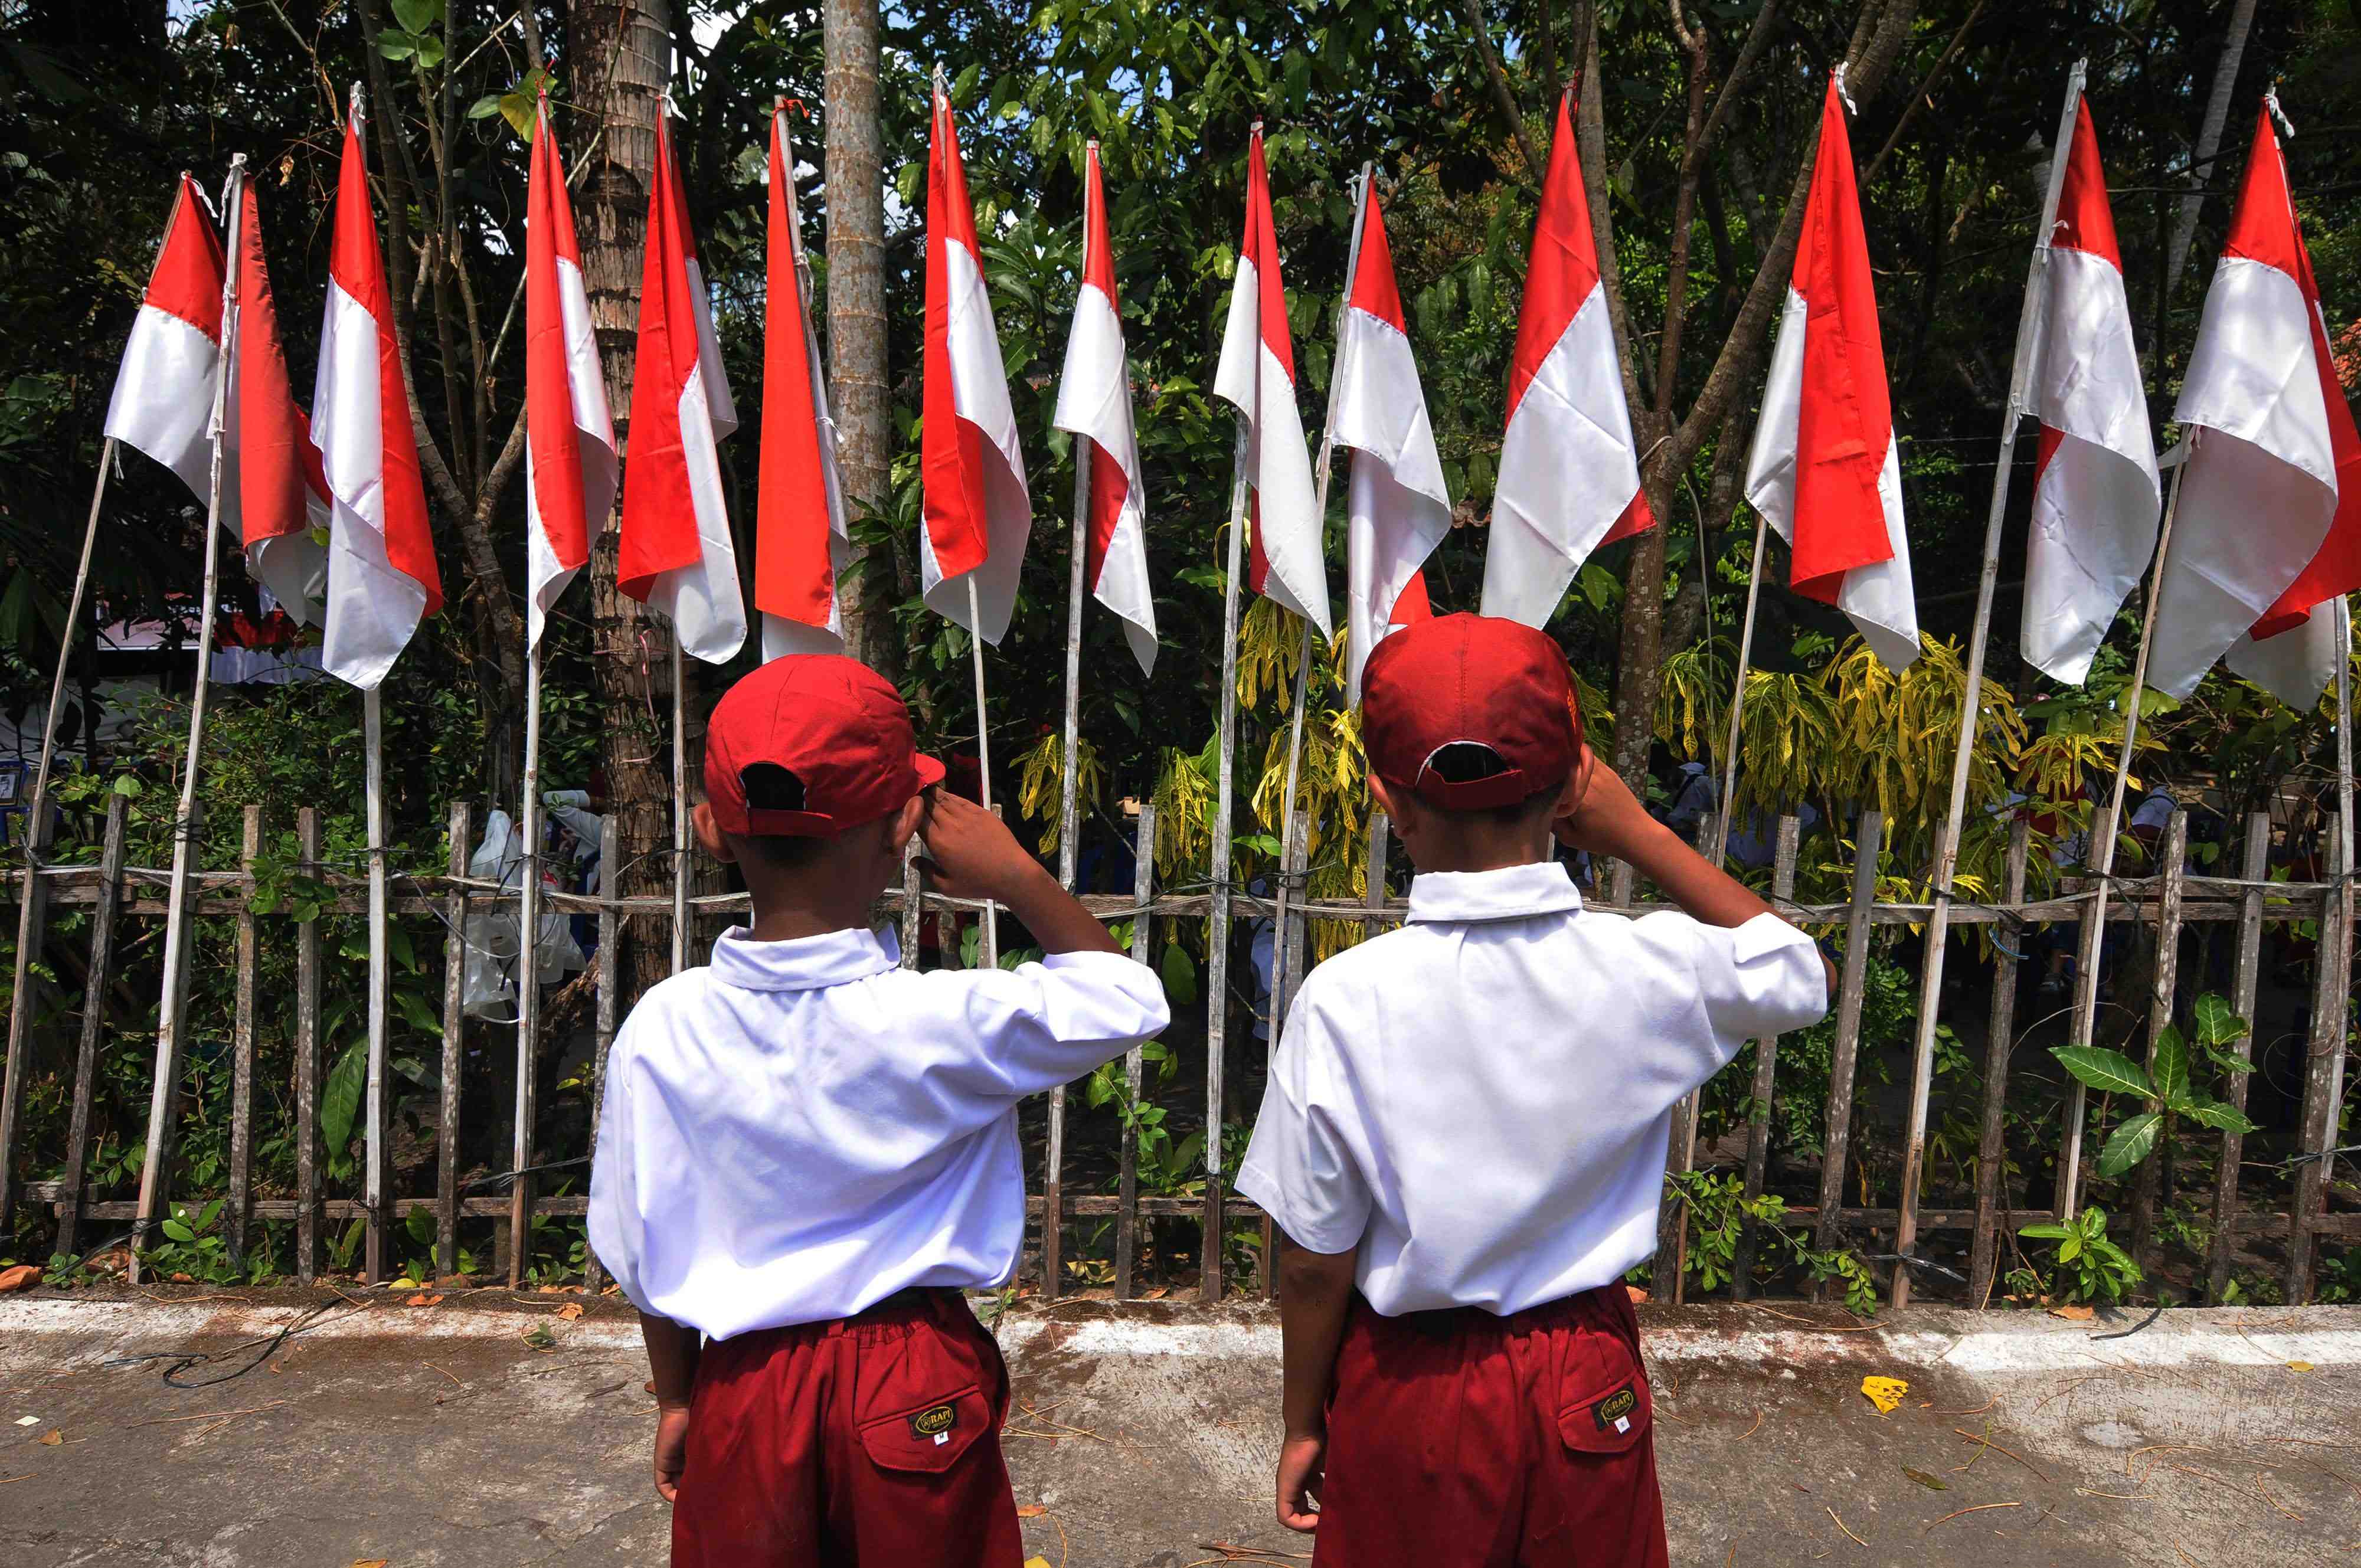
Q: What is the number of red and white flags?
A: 15